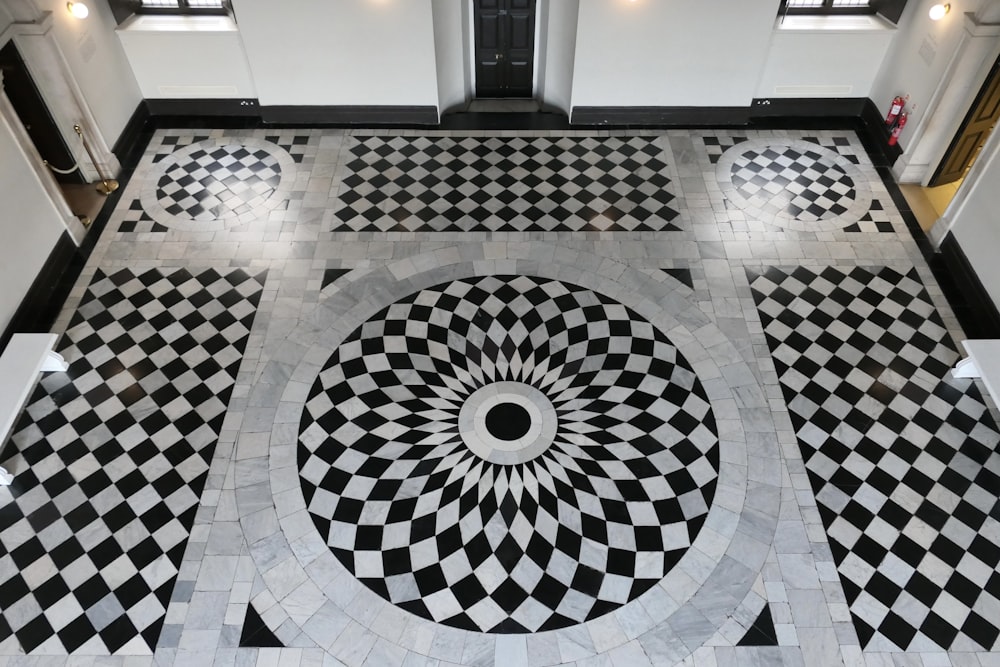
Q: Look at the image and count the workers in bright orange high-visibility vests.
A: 0